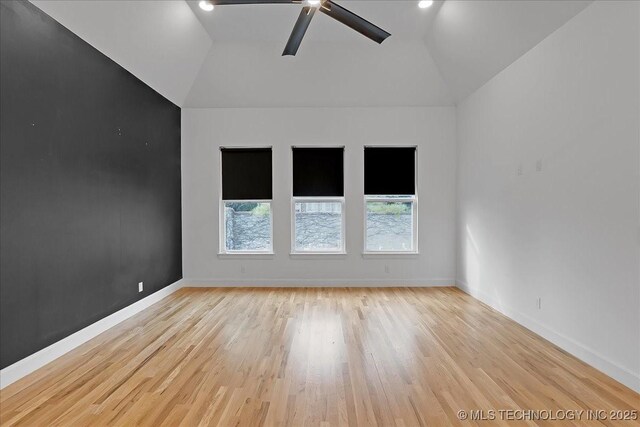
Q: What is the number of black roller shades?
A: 3